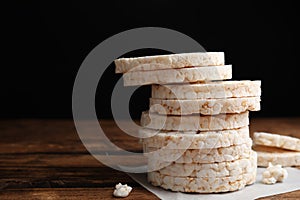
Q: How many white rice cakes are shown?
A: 11